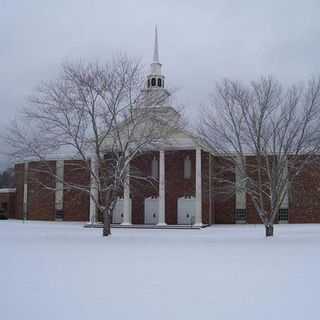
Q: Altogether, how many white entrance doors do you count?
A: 3